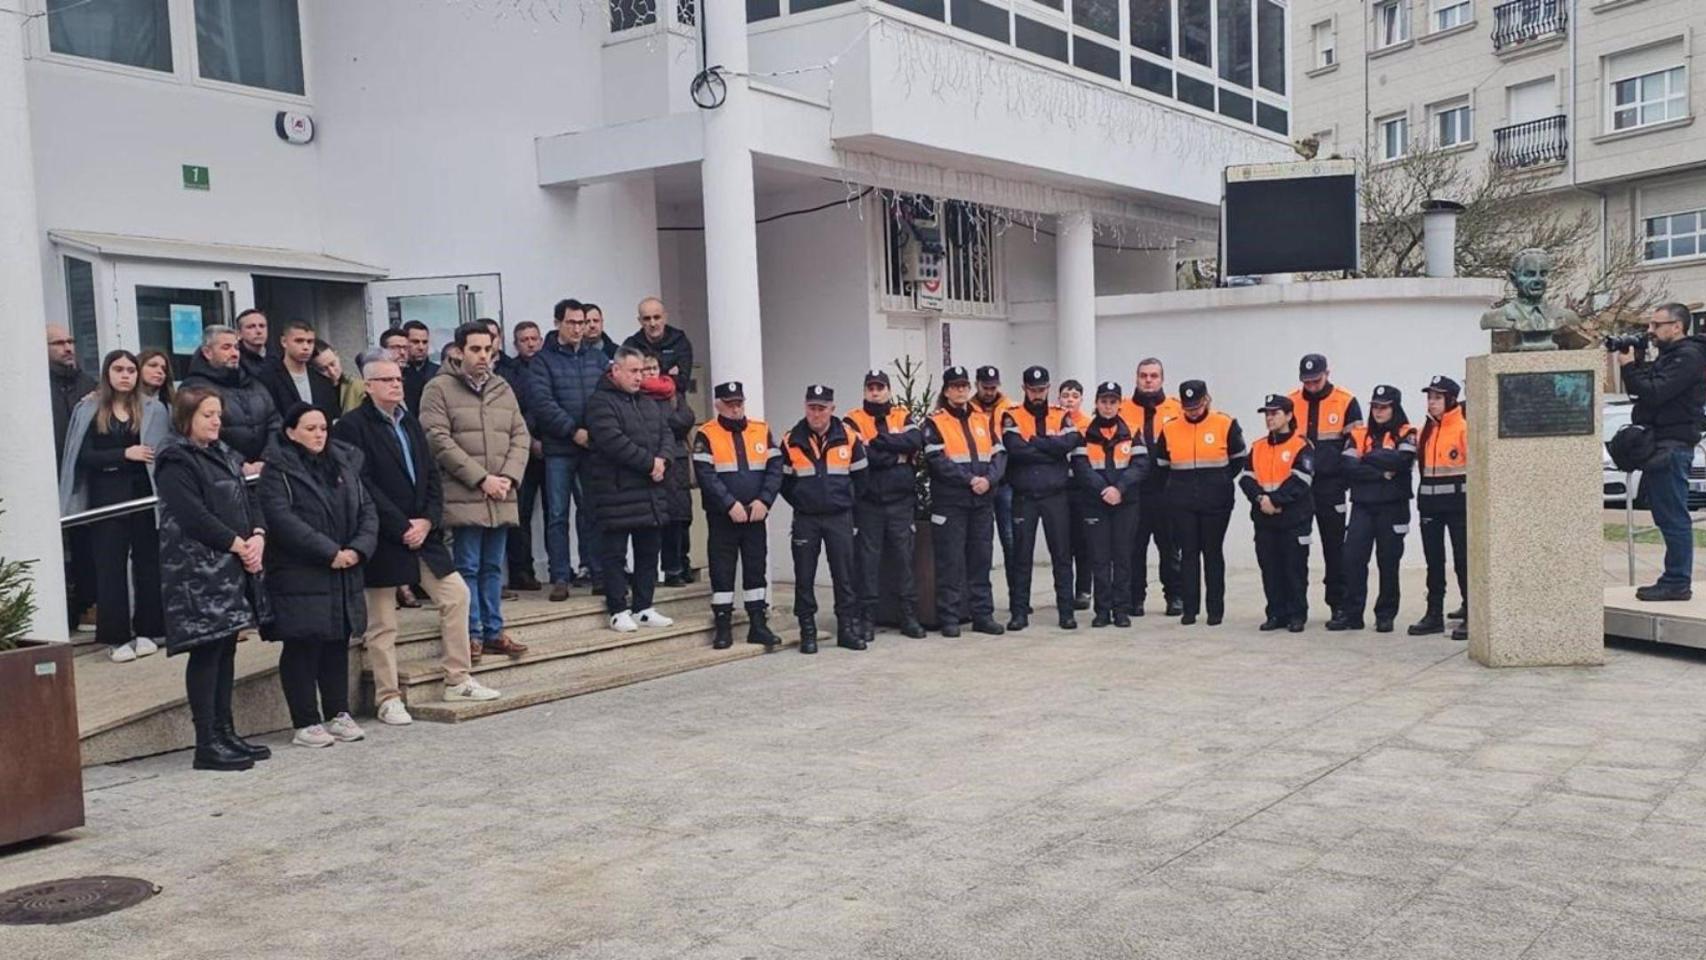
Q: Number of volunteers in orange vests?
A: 14